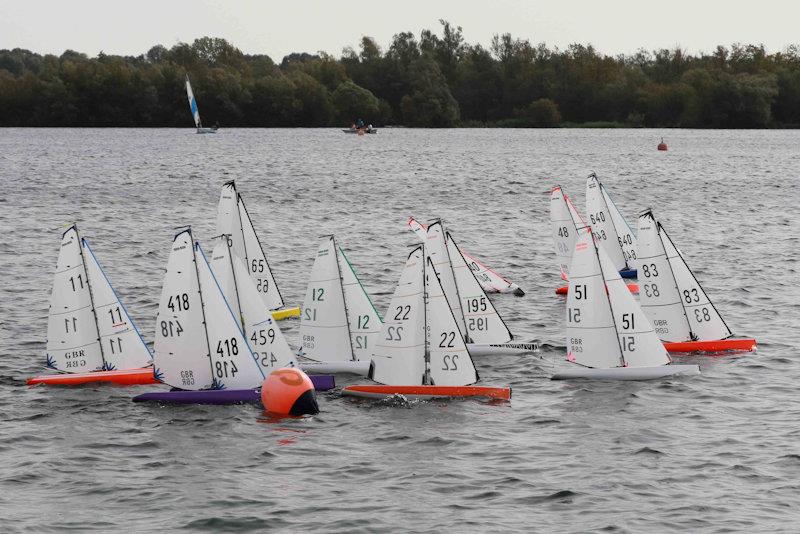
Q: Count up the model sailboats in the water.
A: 12